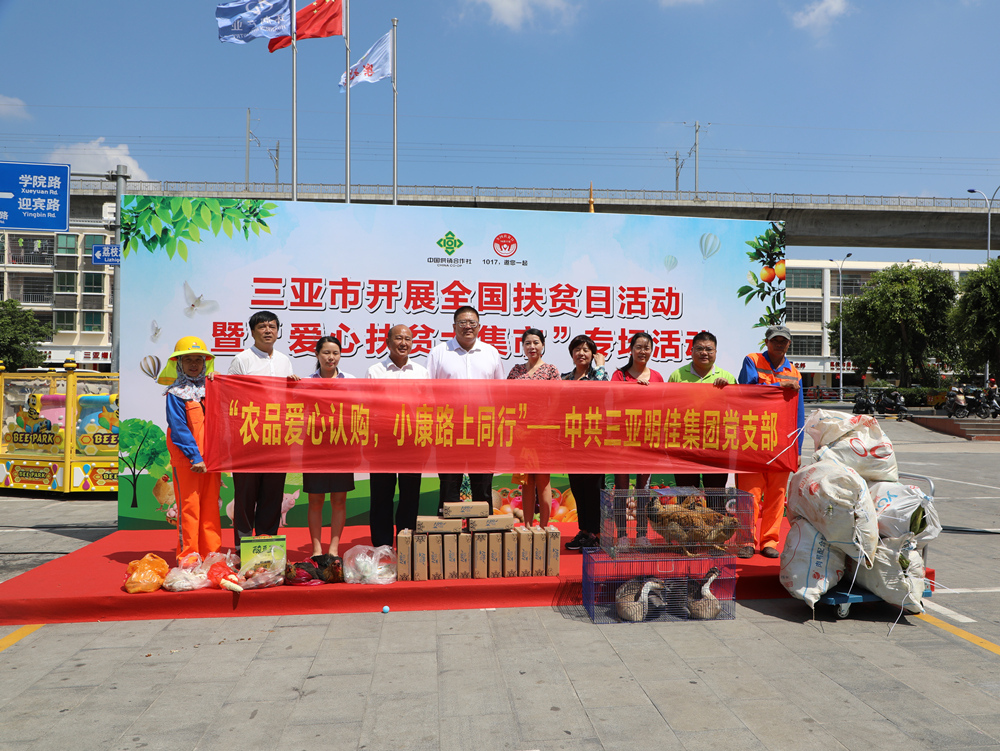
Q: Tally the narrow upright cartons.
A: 11